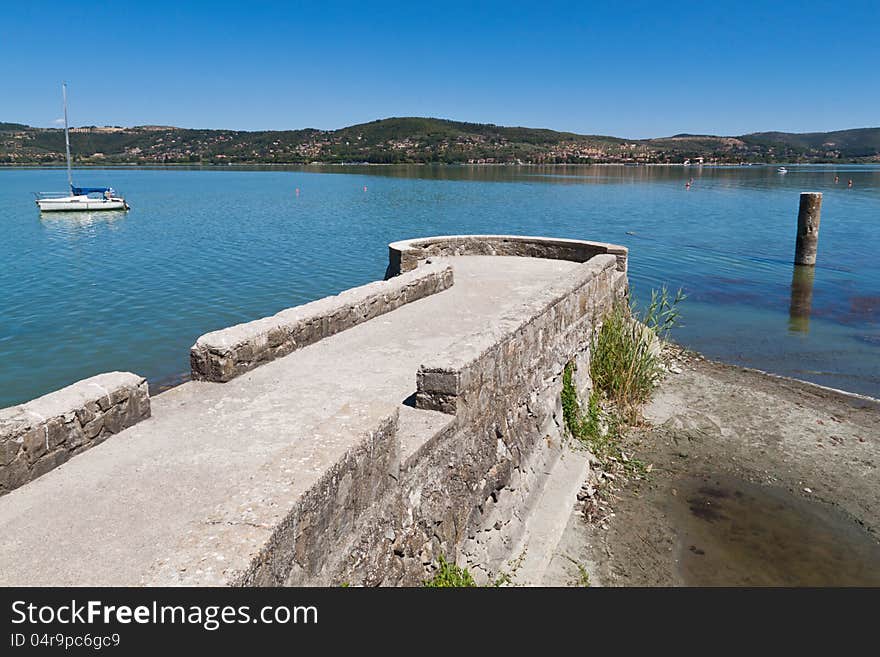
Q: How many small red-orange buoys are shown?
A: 6